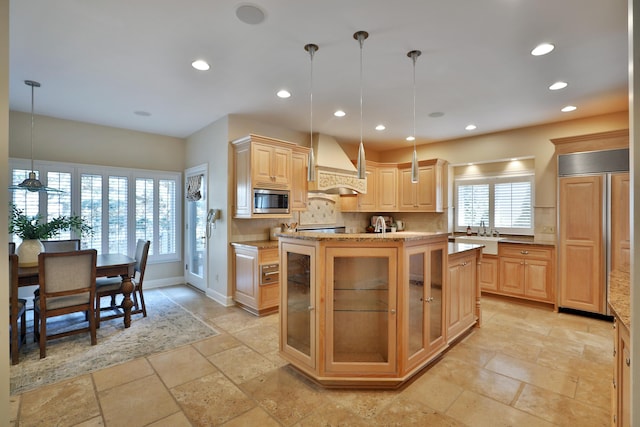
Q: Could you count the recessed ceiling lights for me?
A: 9